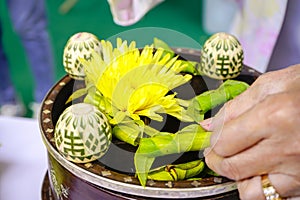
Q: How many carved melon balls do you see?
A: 3